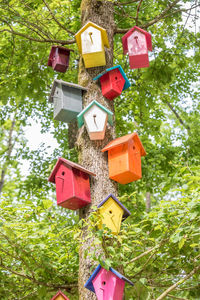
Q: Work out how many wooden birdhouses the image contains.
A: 11